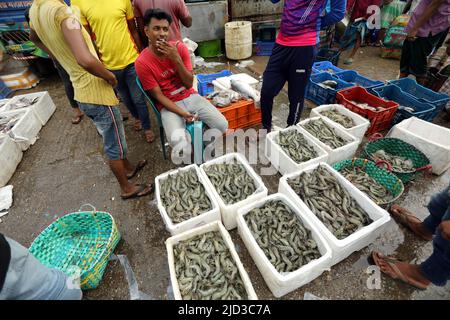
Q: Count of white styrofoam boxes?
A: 12